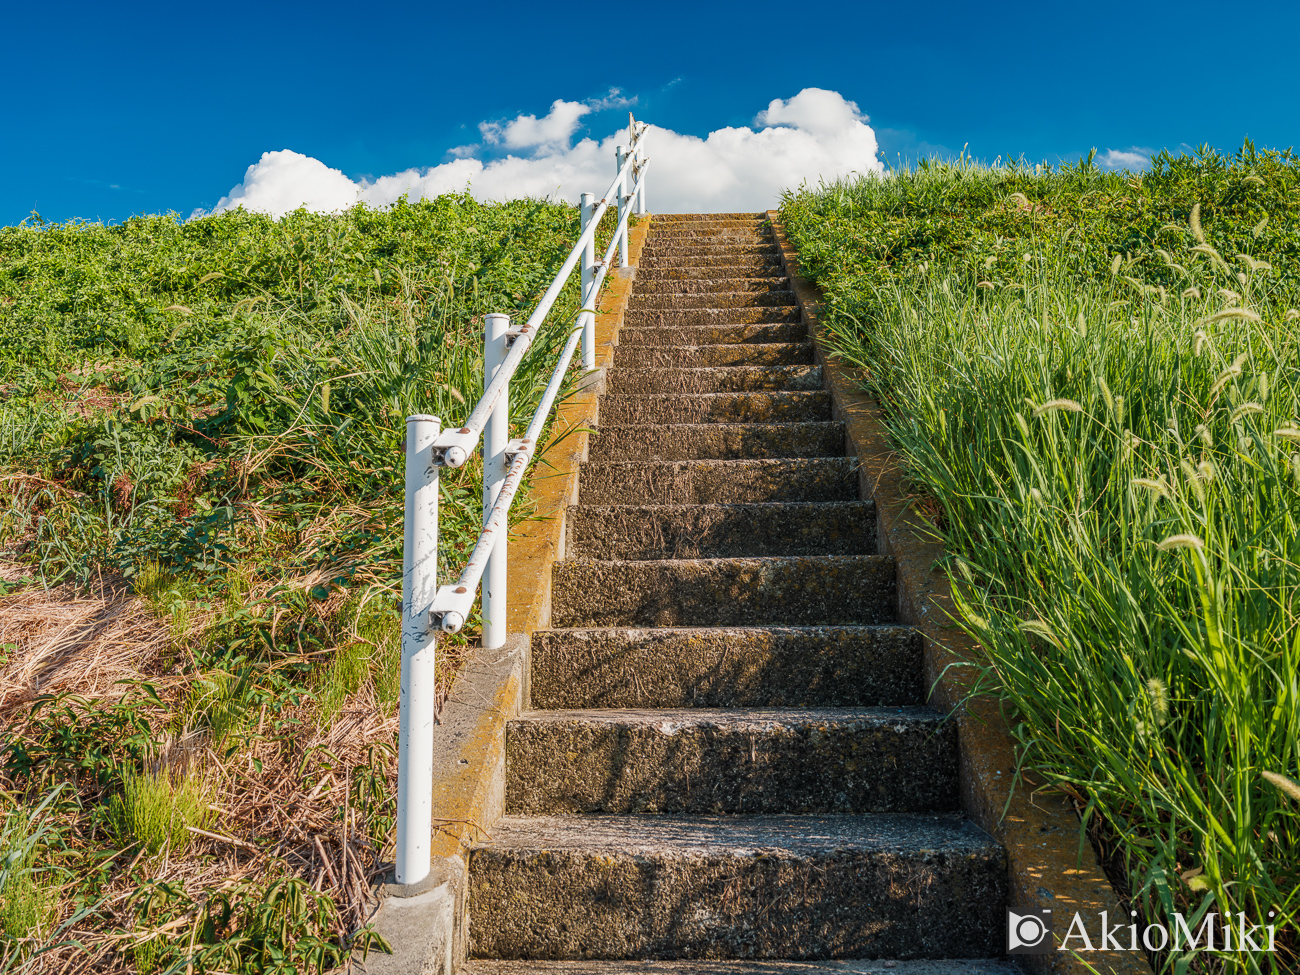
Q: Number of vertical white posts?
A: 5